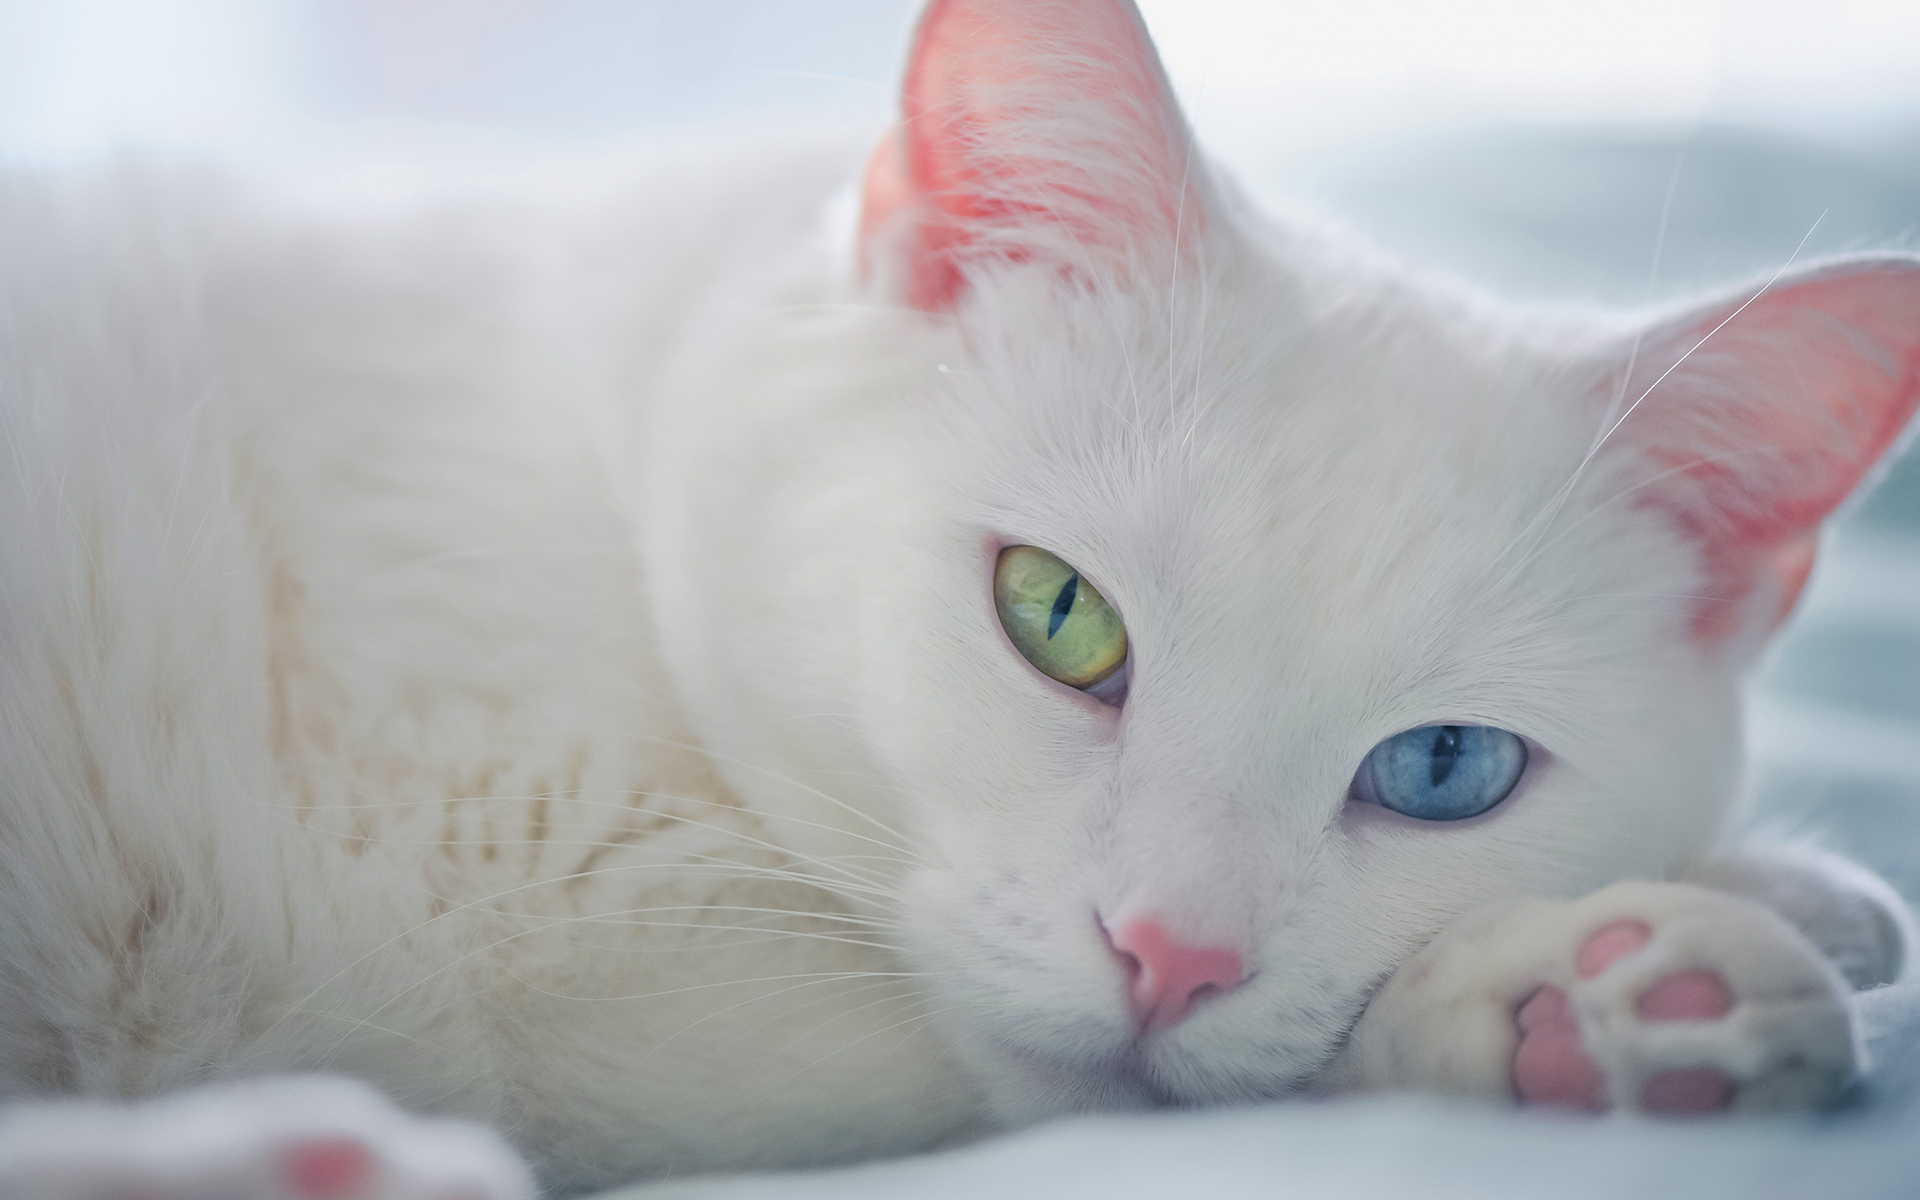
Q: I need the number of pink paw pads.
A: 5